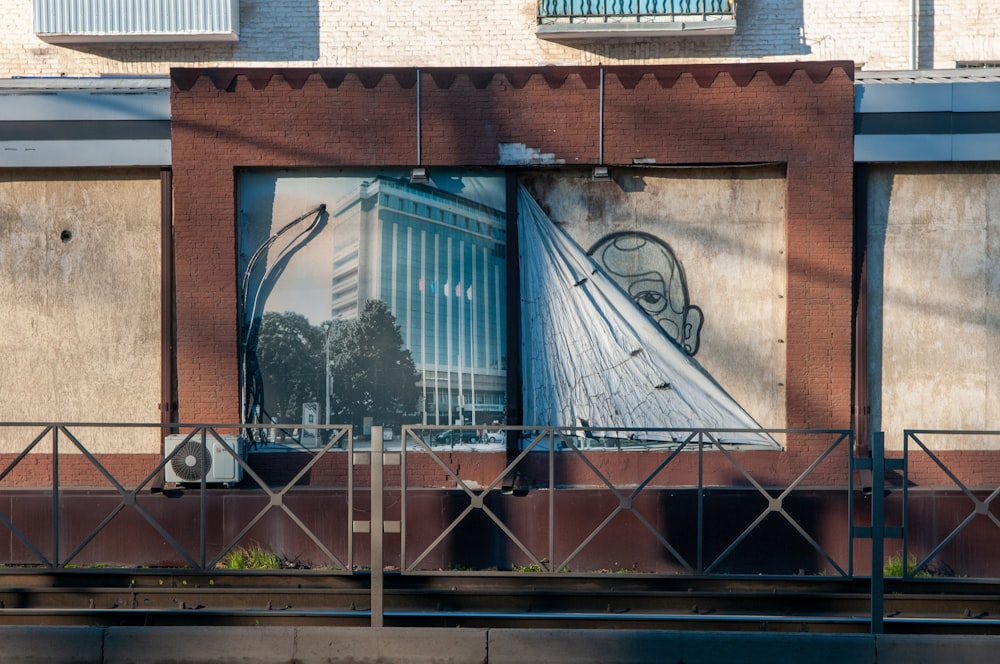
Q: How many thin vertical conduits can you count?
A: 2